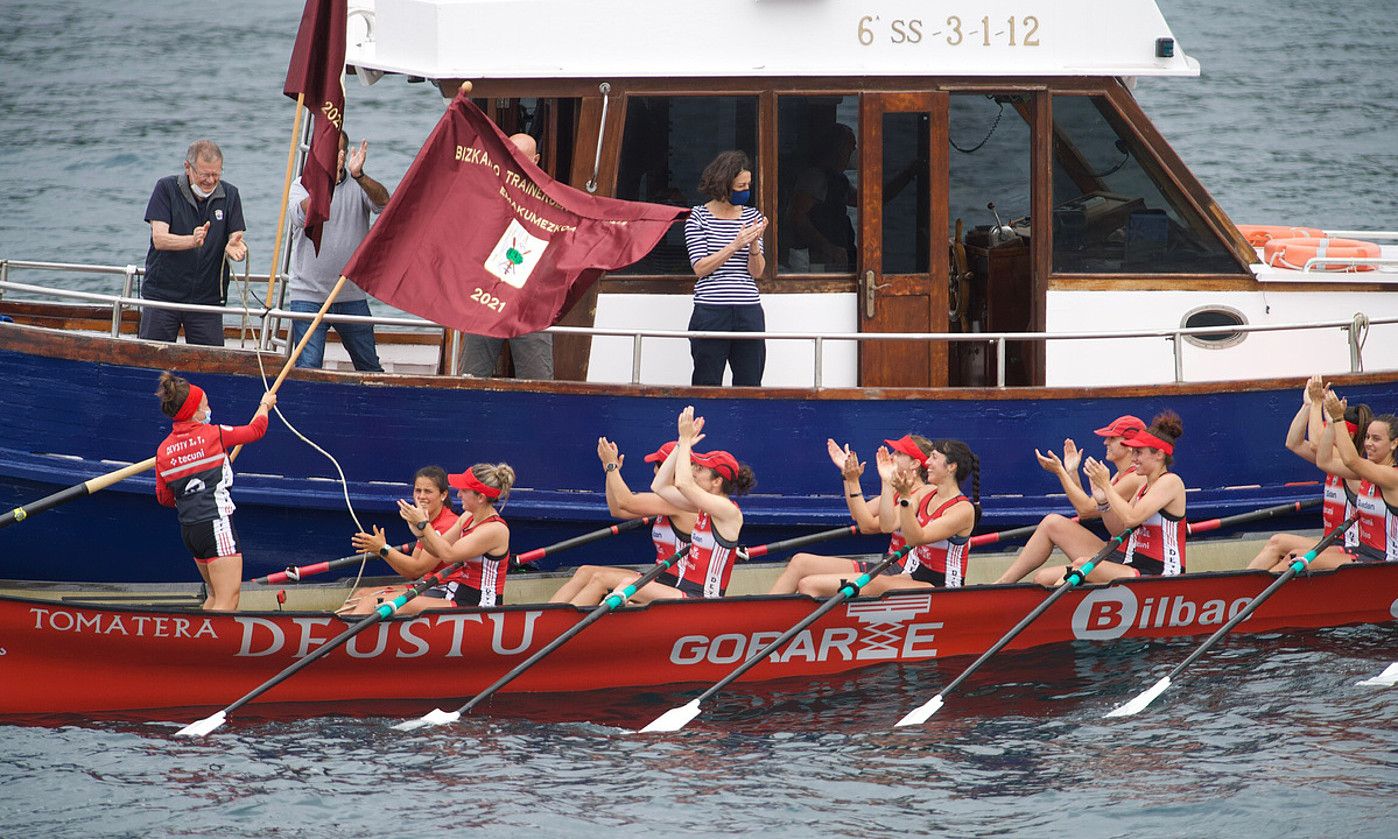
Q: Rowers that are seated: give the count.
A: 10